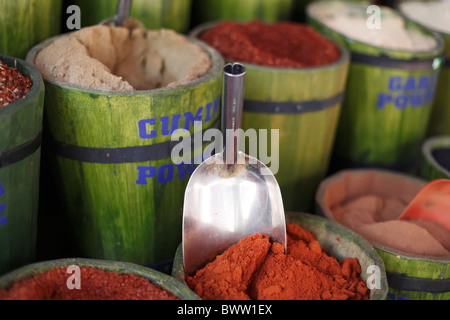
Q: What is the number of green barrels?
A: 12